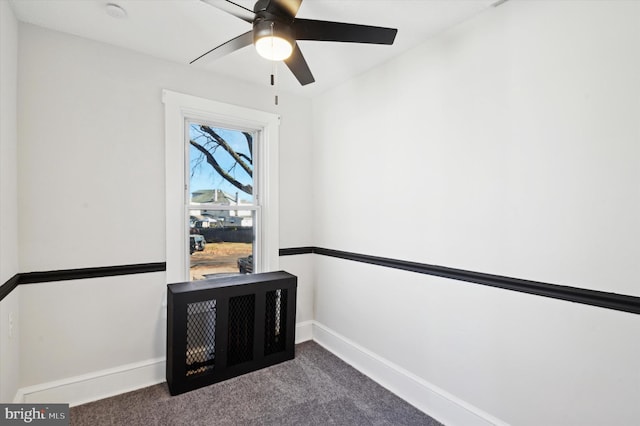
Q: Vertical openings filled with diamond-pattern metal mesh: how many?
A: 3